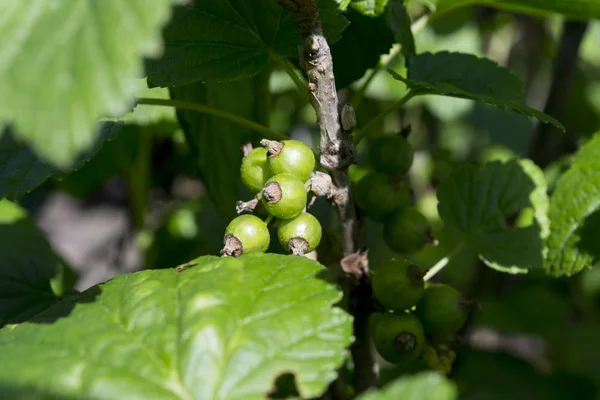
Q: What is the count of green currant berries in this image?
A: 11